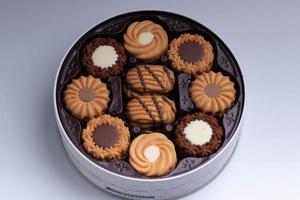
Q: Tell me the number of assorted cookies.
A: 10